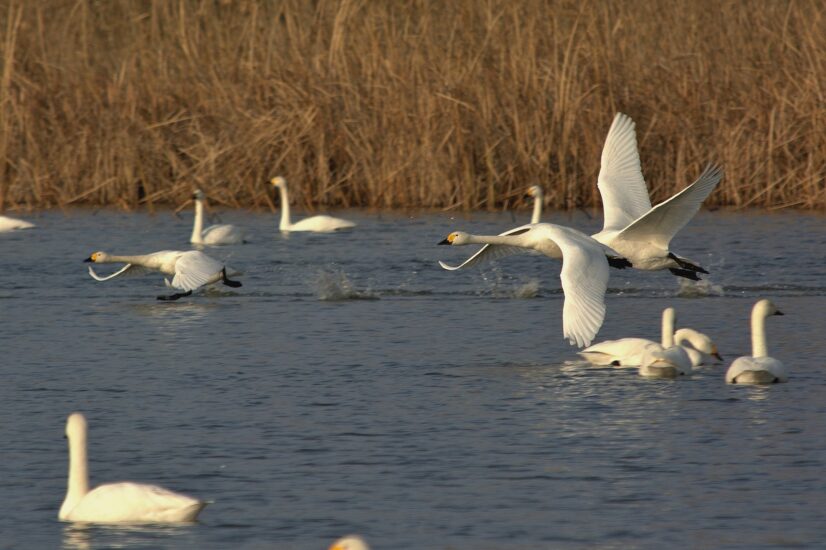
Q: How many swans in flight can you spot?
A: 3